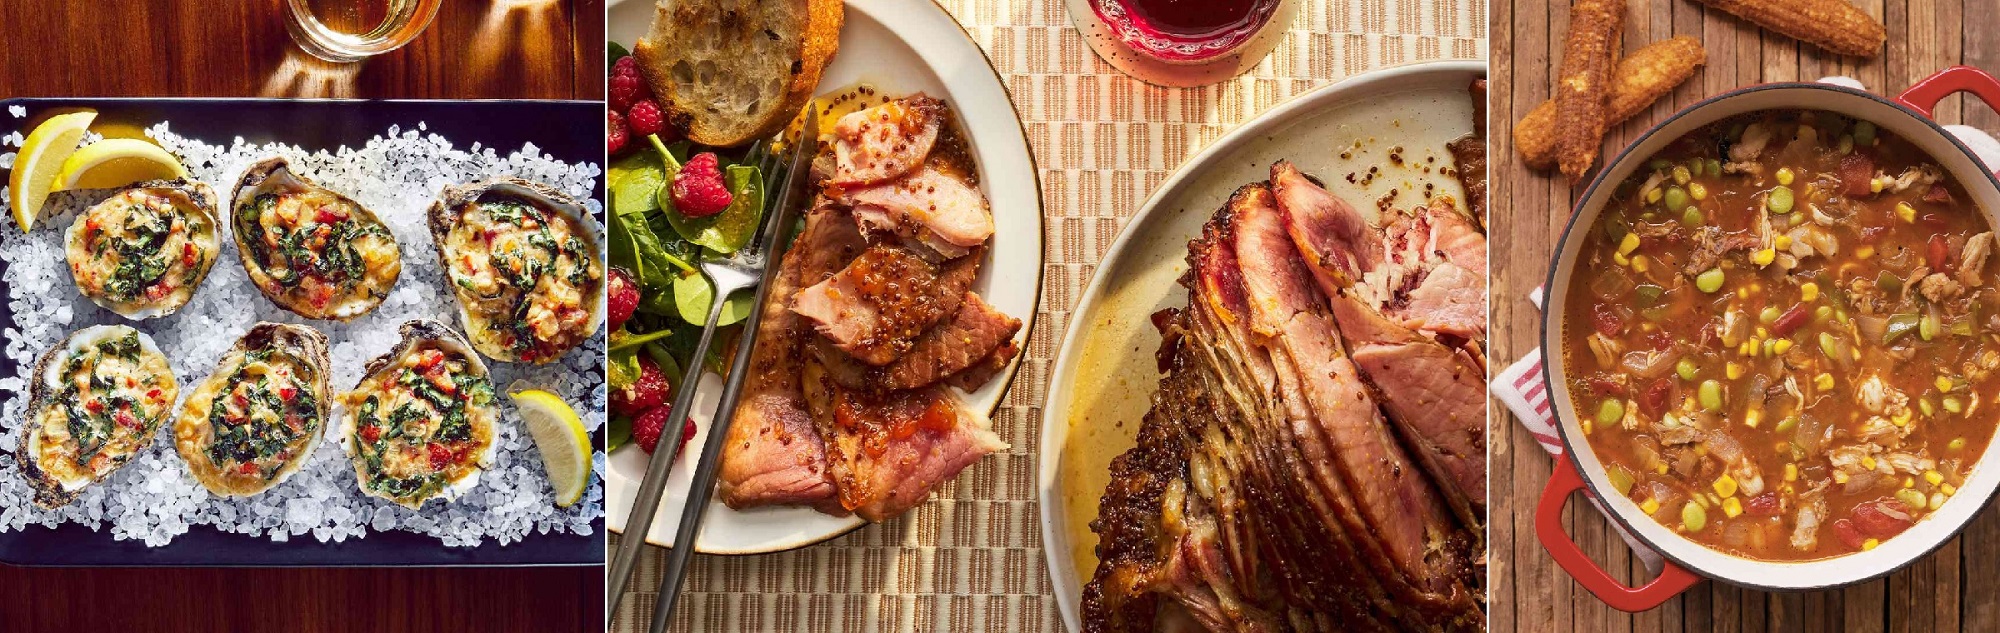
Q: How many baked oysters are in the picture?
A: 6